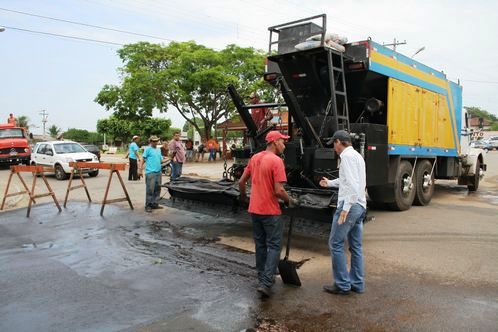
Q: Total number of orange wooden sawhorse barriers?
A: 2